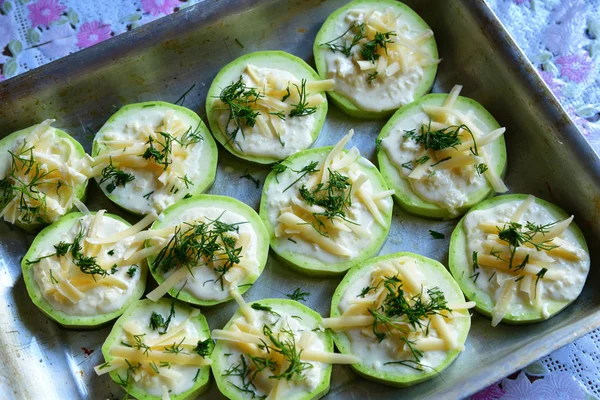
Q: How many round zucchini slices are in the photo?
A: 12